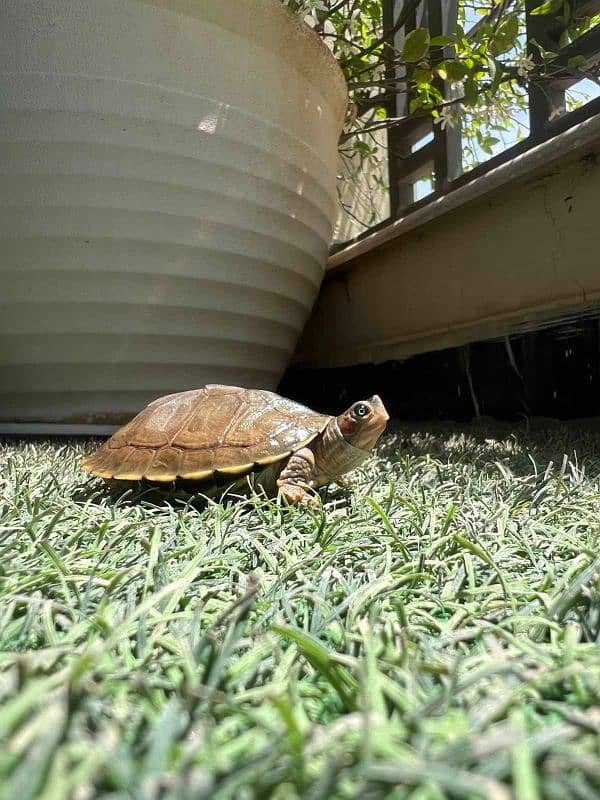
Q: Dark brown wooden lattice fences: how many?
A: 1